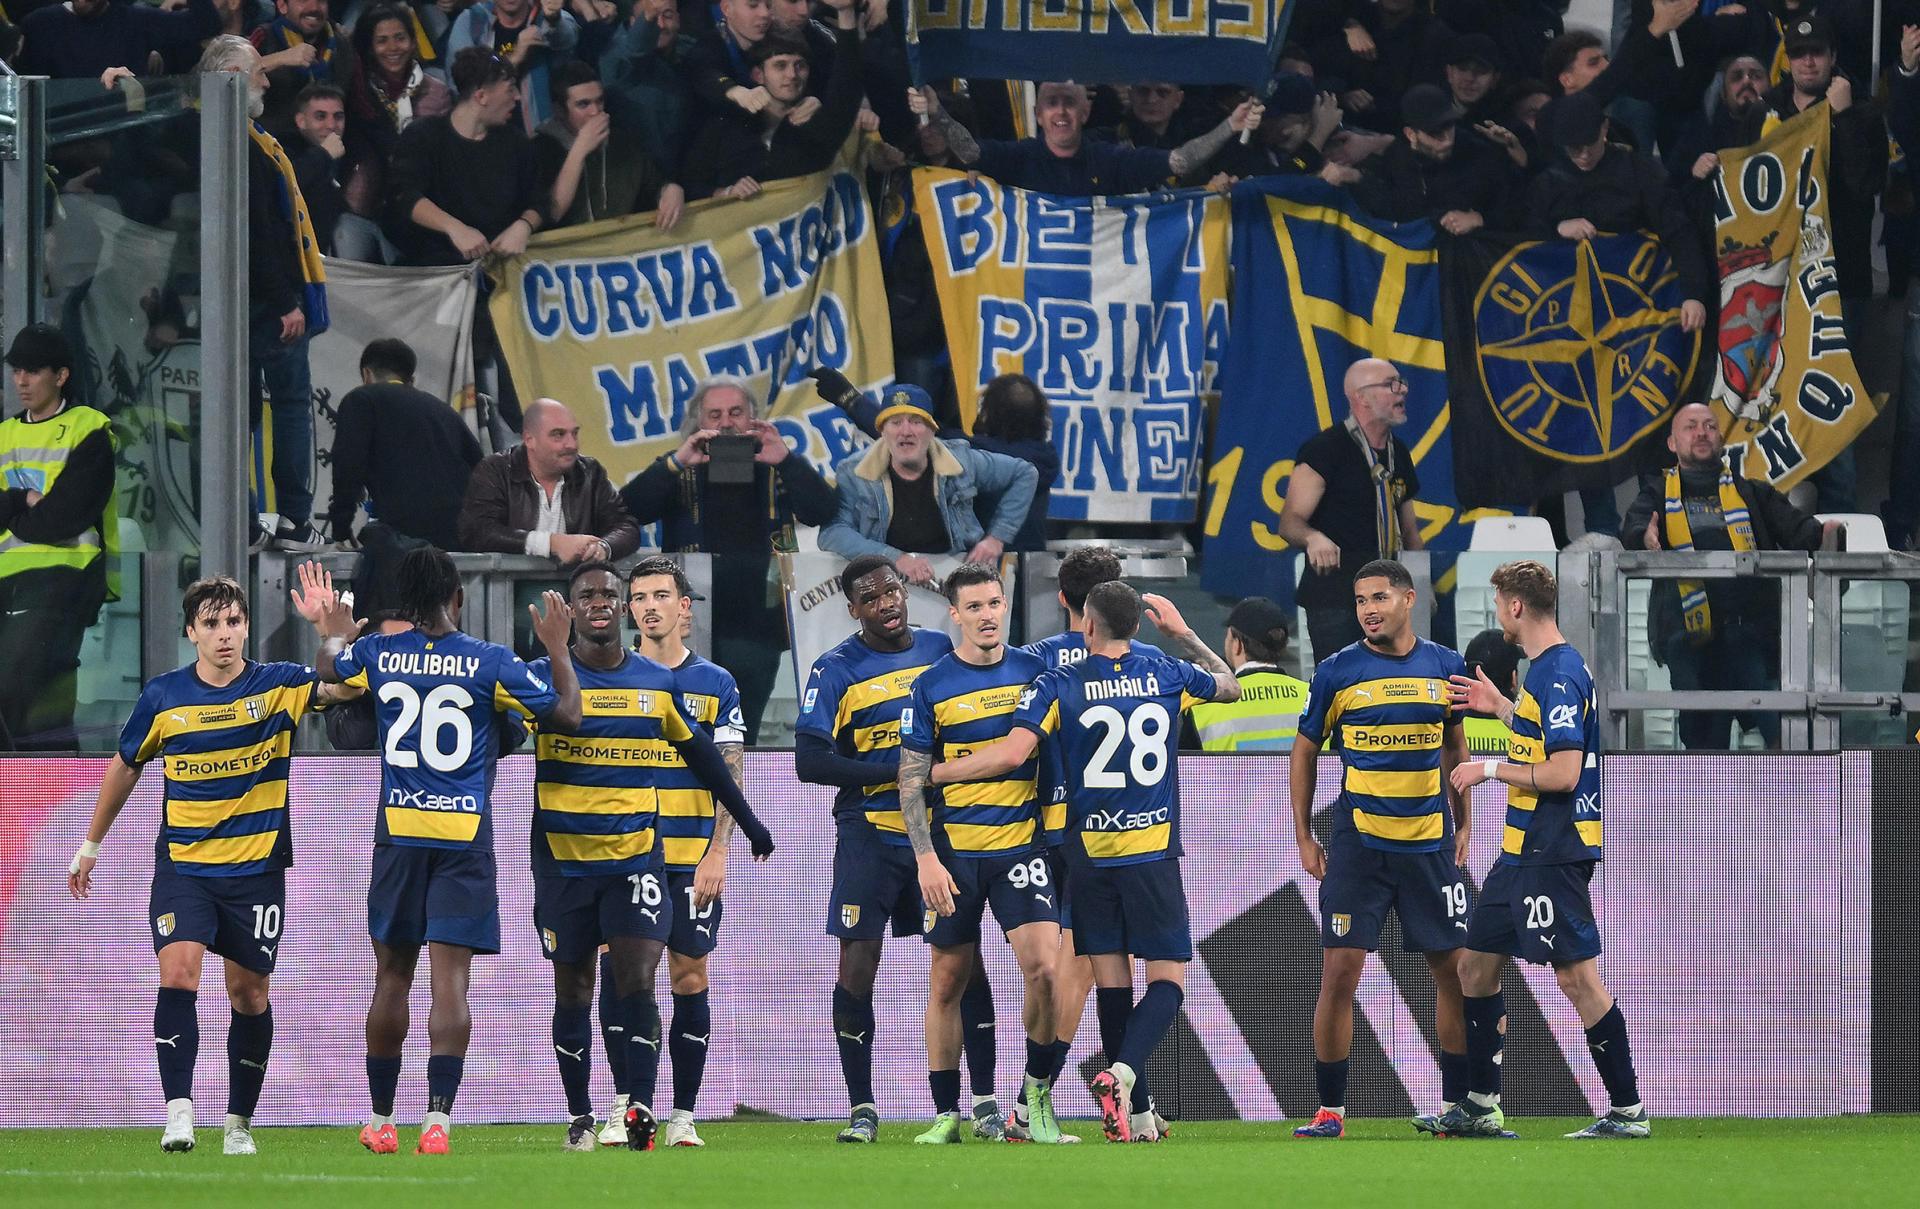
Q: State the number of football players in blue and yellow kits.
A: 10